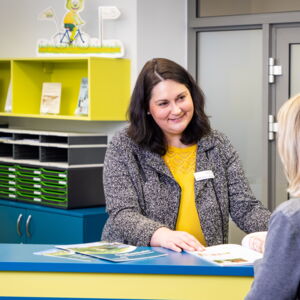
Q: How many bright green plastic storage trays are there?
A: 15